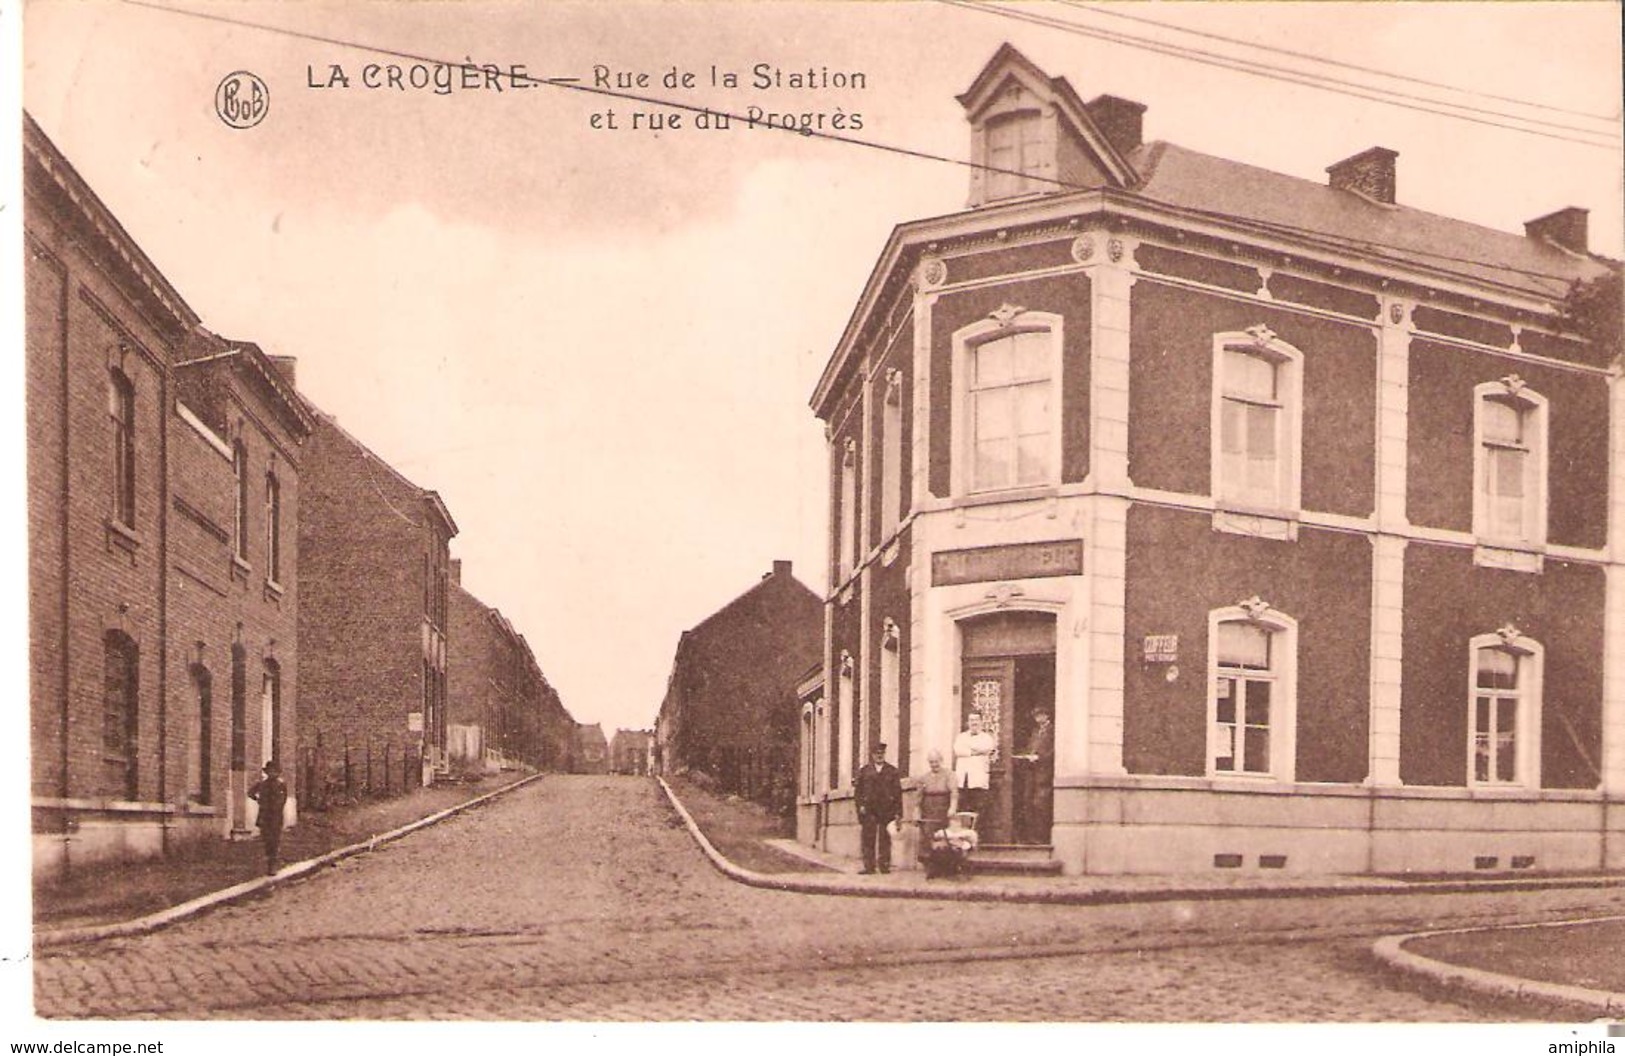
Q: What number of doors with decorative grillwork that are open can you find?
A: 1